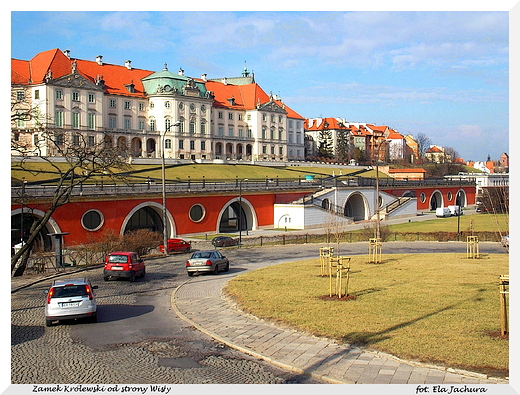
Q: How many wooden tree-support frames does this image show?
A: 5